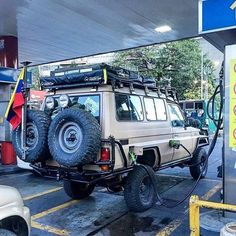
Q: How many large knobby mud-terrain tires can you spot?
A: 5